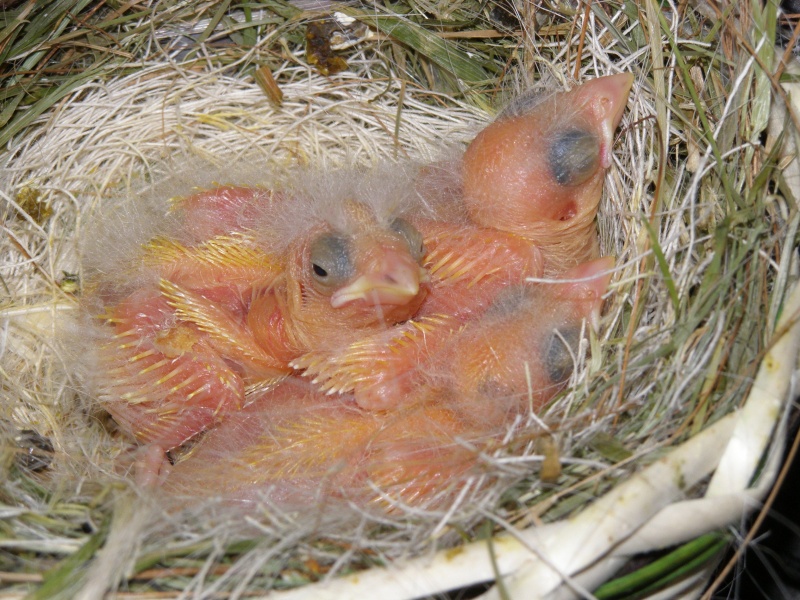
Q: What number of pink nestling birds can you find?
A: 3